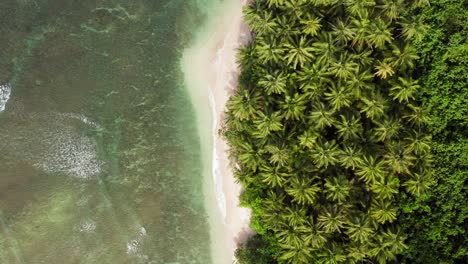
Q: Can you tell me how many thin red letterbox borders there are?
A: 0